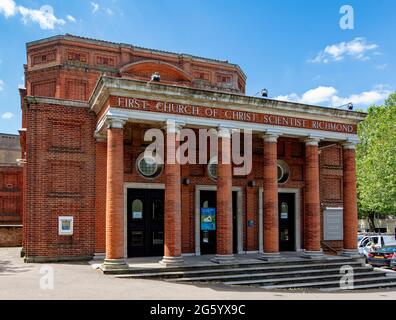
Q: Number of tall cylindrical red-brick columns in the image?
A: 6